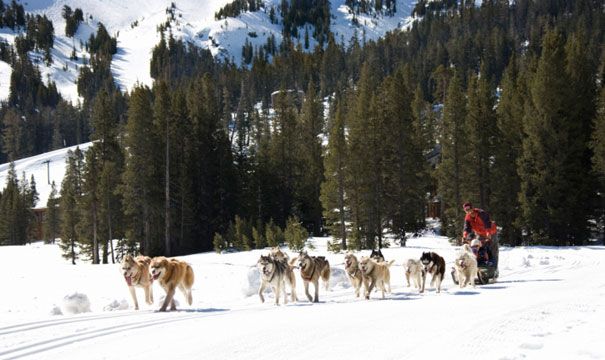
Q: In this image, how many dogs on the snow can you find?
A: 11